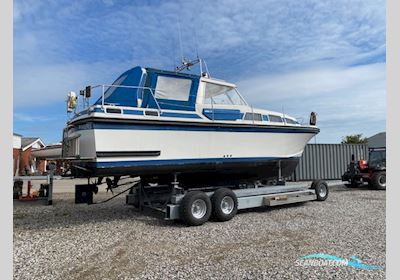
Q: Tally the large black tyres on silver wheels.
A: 3